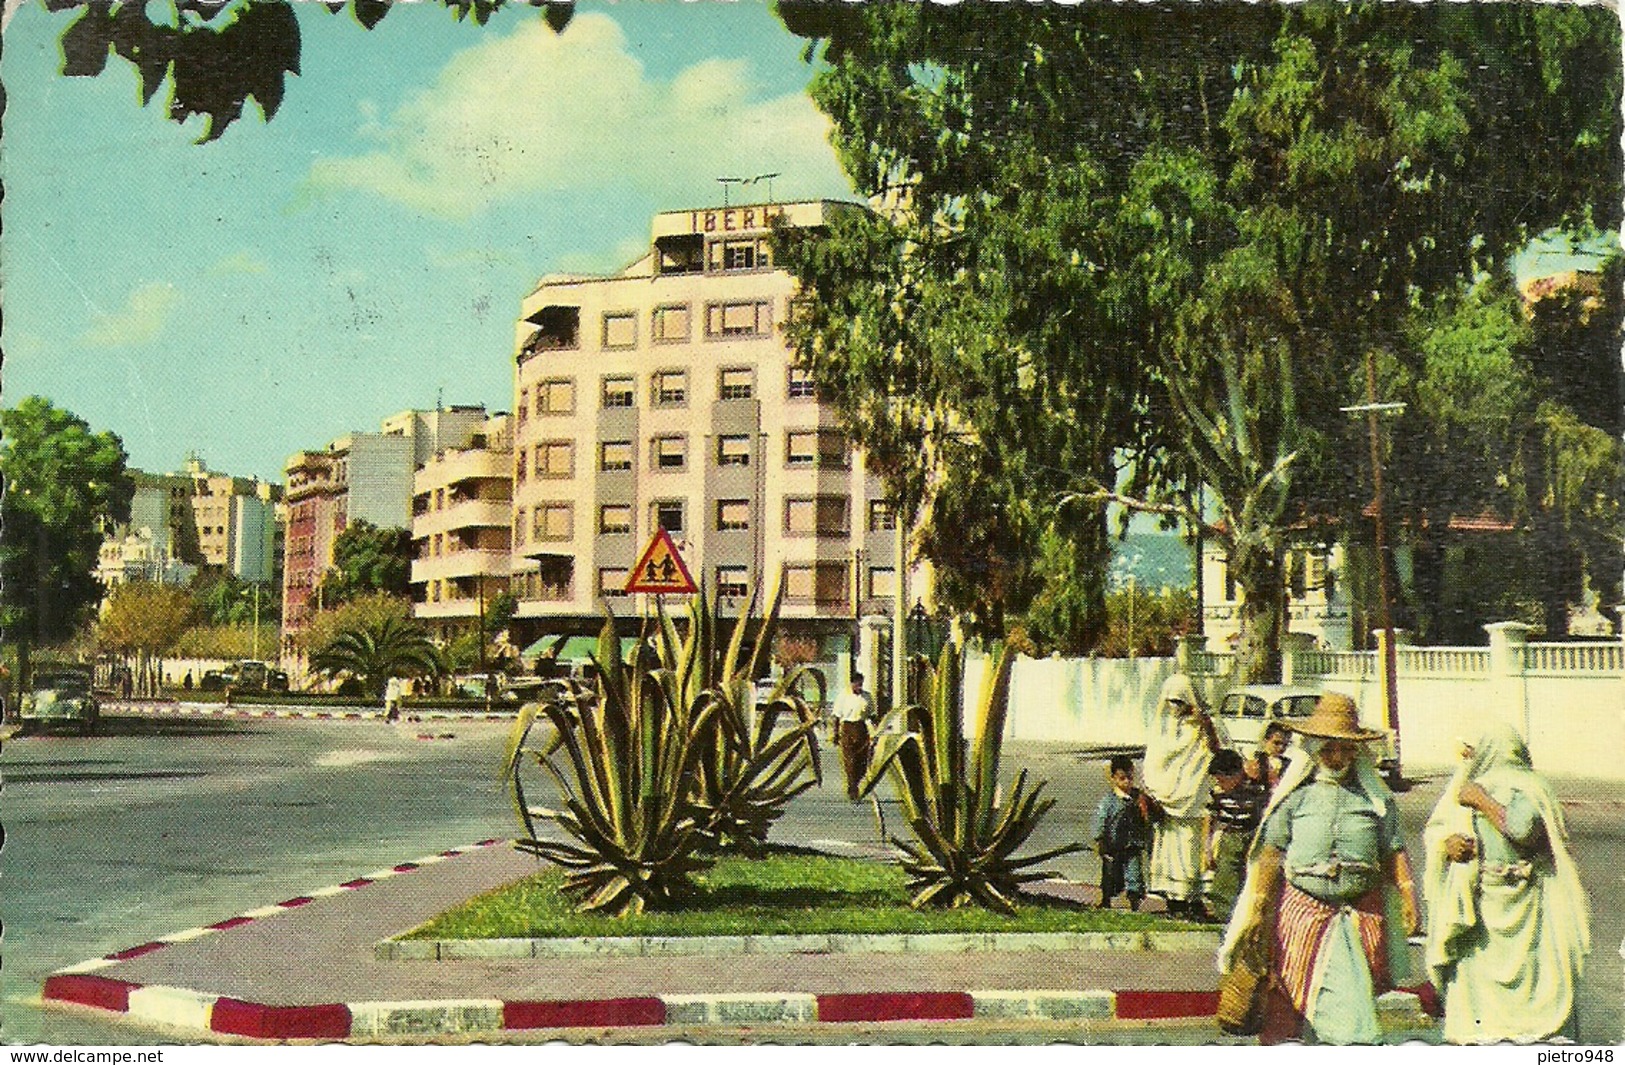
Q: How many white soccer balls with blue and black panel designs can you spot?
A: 0